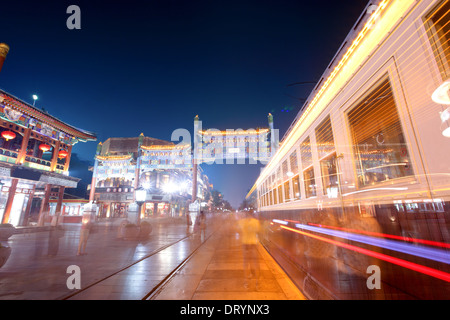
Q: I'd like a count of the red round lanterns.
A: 3